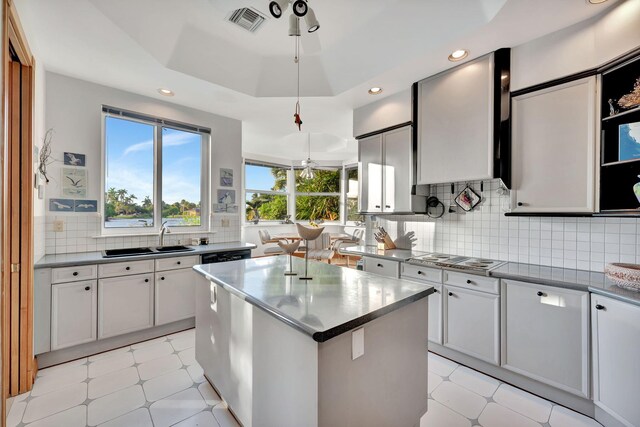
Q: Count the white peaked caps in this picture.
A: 0